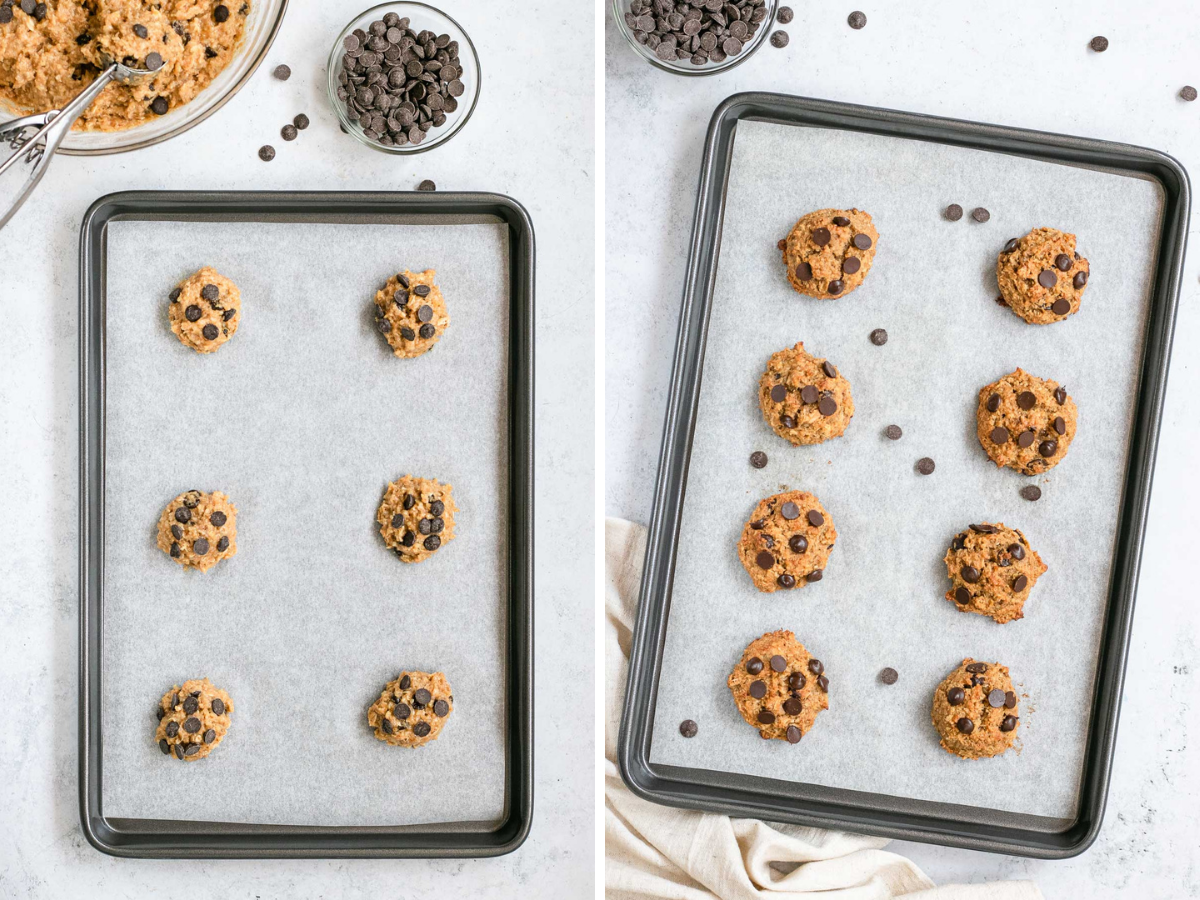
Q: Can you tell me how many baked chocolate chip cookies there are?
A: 8